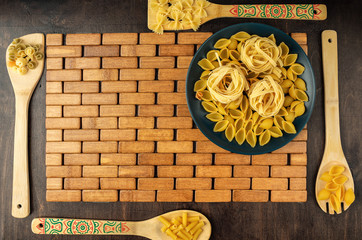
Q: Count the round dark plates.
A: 1